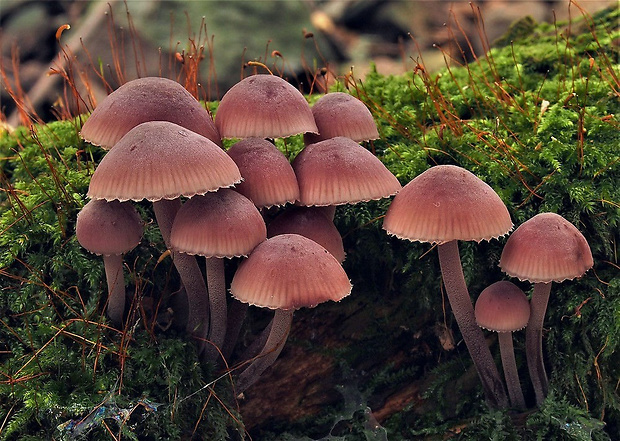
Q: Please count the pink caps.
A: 13